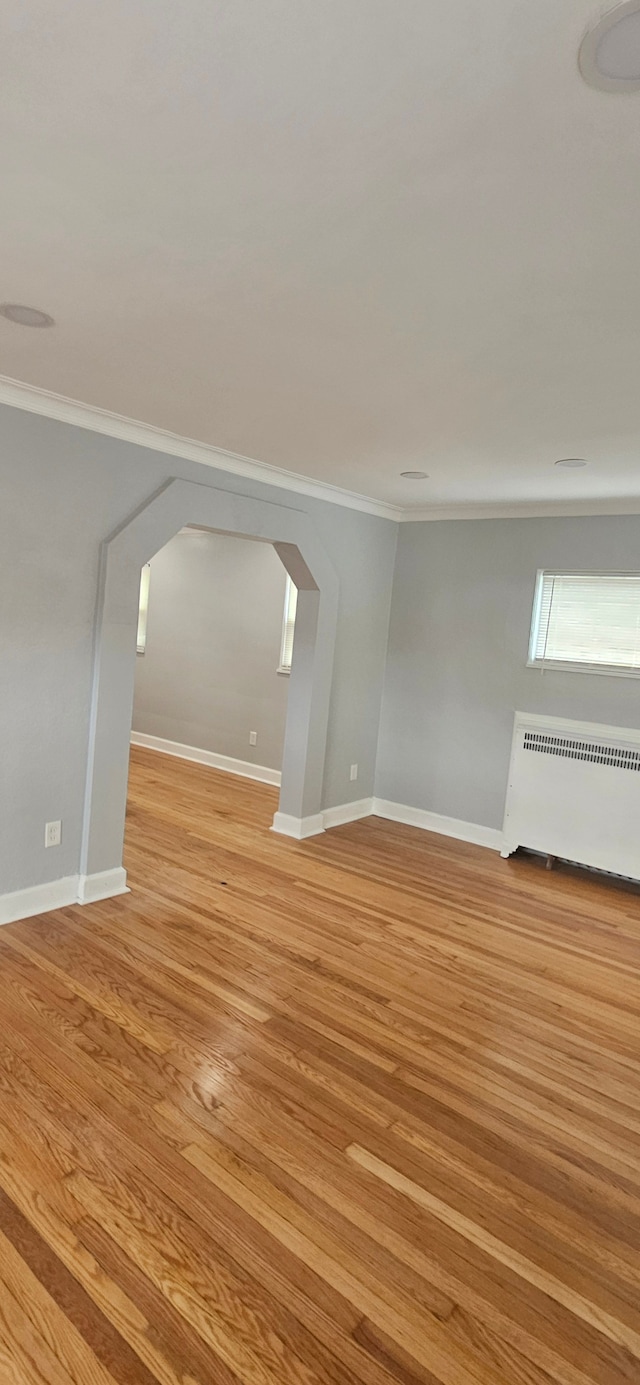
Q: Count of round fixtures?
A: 4